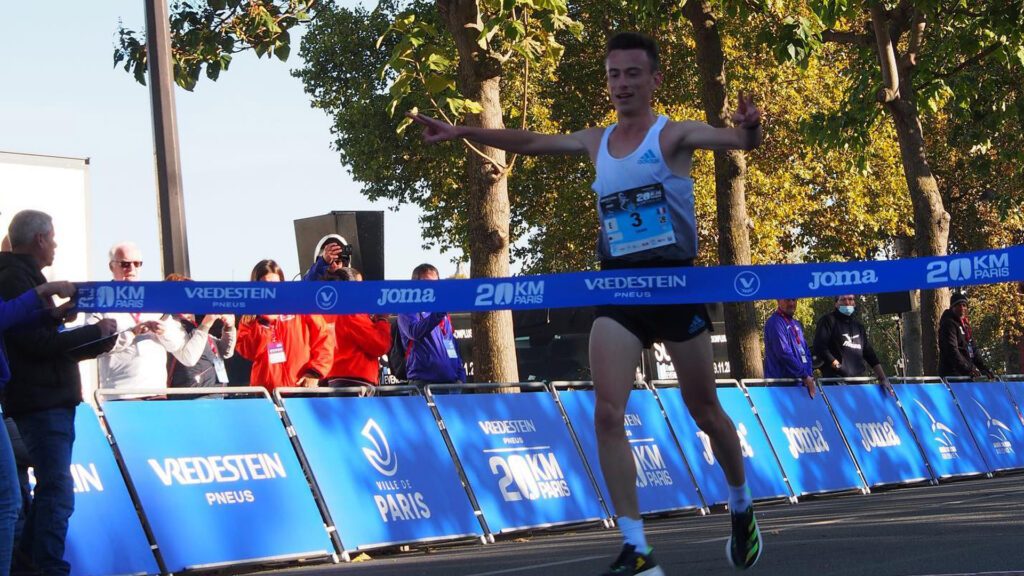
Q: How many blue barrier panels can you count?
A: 11